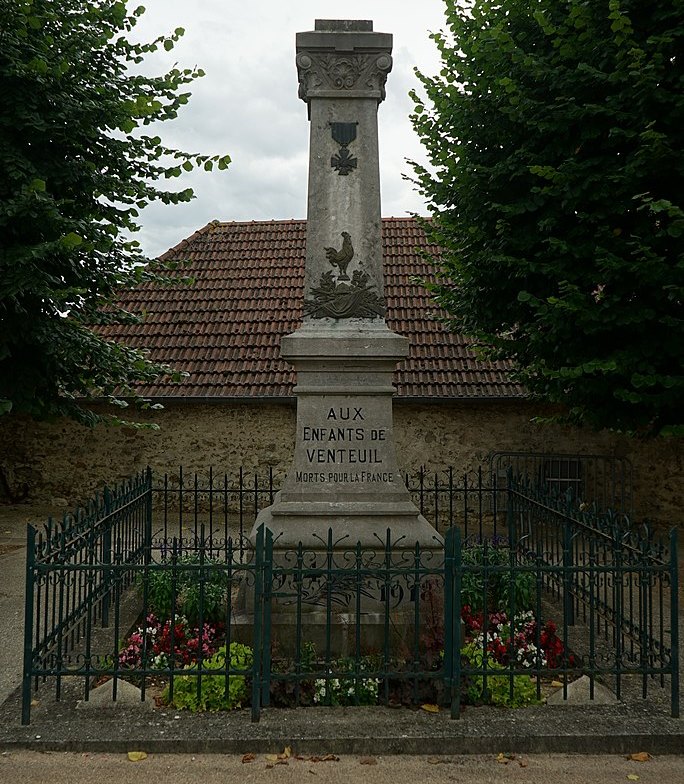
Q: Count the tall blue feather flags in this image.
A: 0